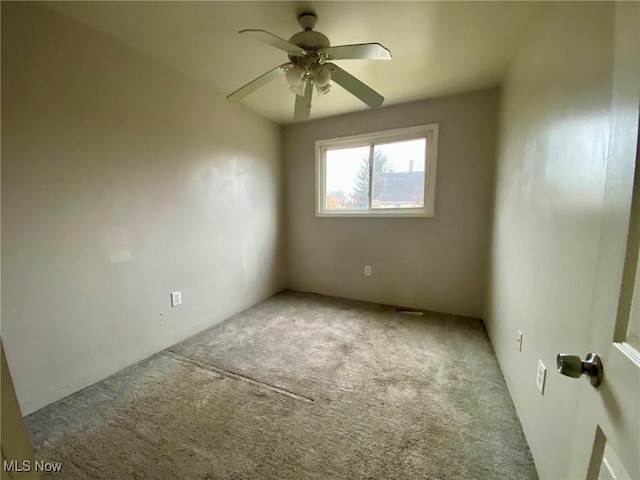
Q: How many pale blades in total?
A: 5